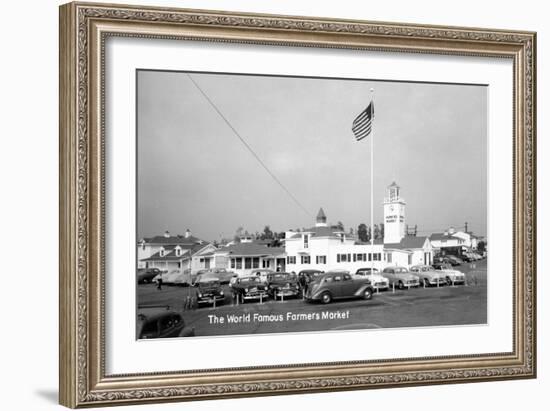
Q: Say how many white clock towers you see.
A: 1